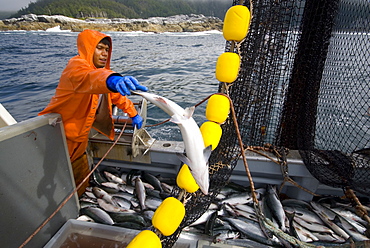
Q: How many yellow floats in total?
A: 7